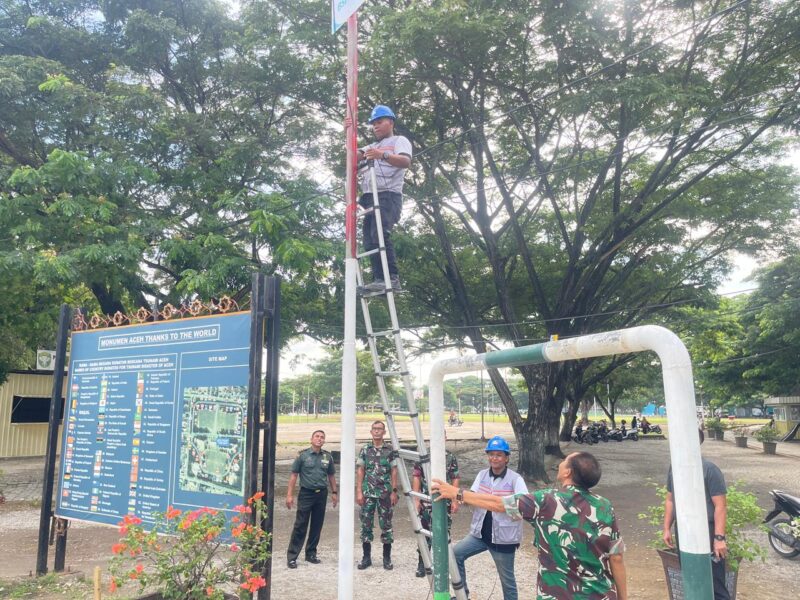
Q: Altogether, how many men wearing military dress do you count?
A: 4